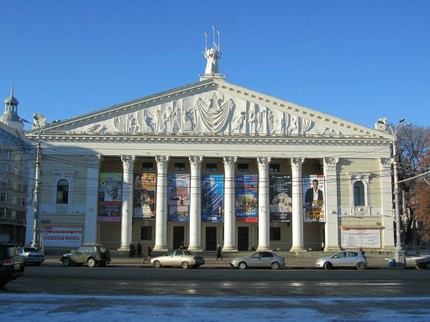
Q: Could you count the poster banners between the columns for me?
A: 7